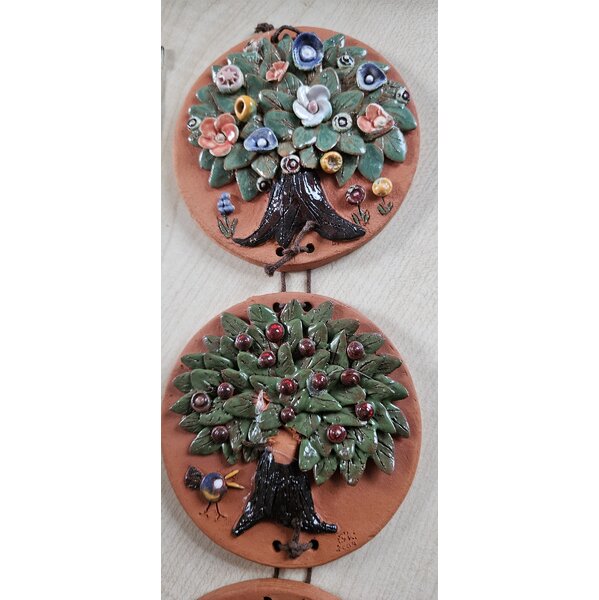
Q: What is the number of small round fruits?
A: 14